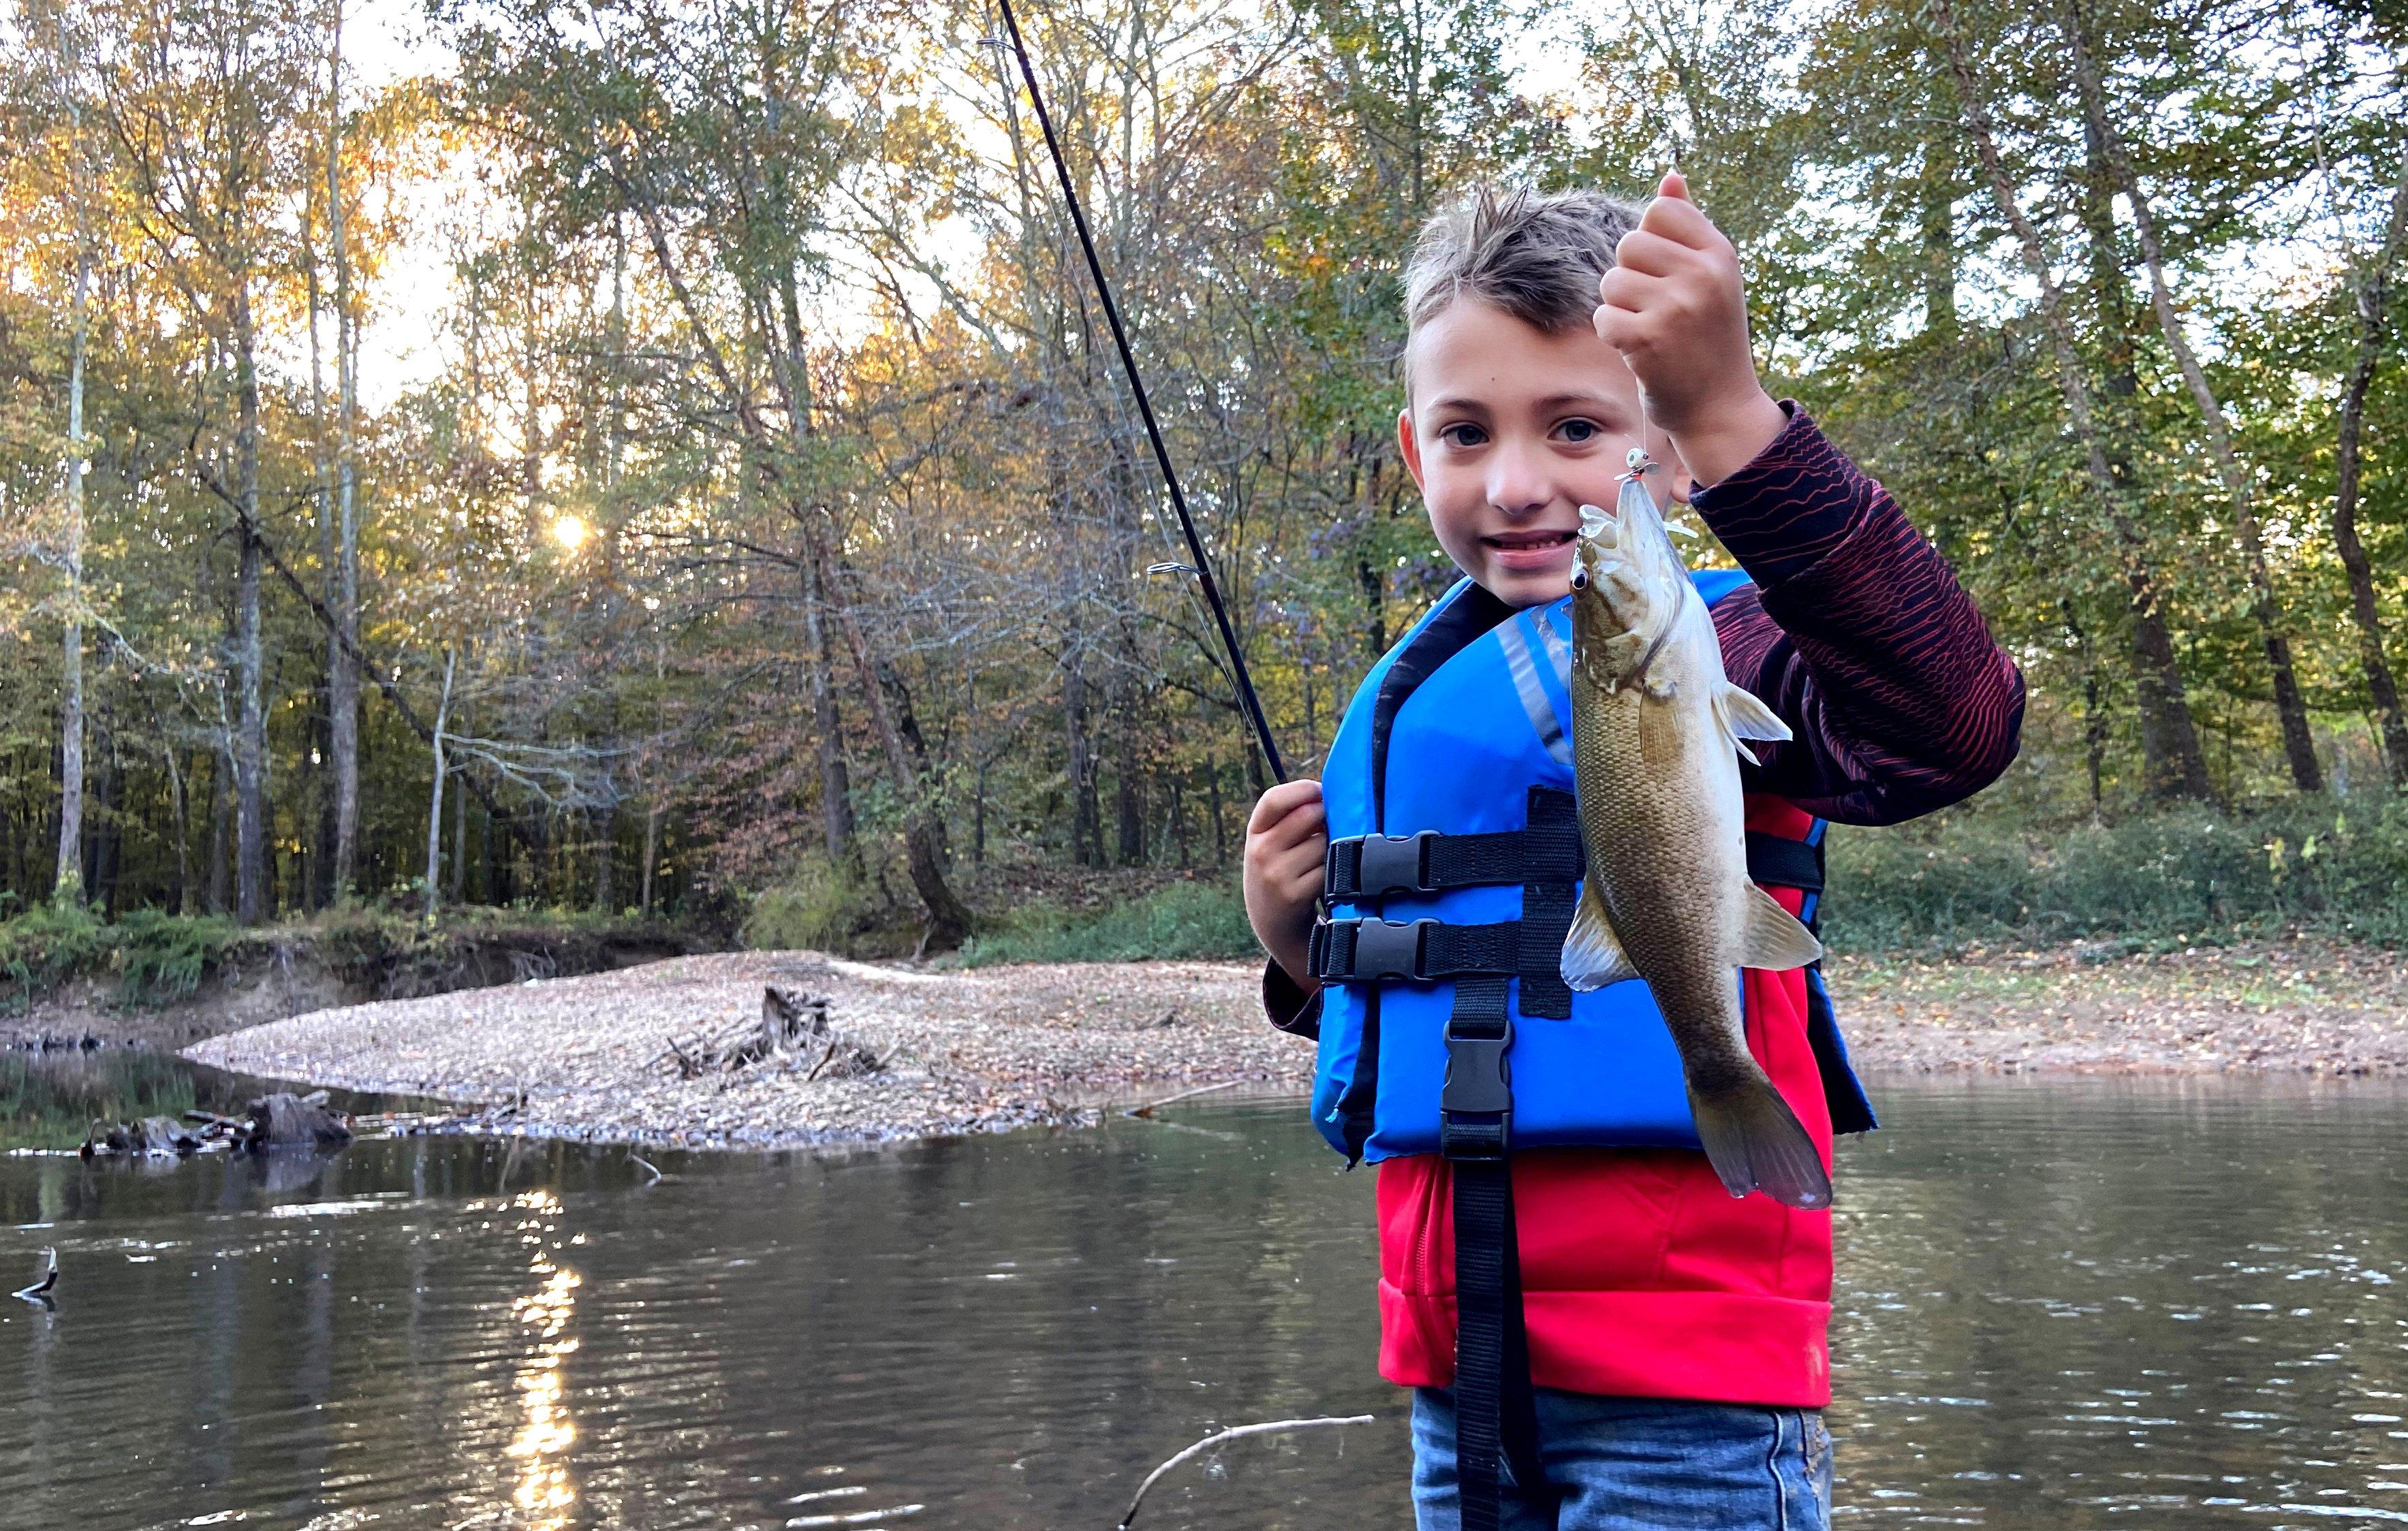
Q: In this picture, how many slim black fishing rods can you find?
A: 1